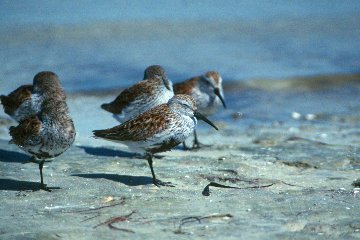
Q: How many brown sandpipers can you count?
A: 5